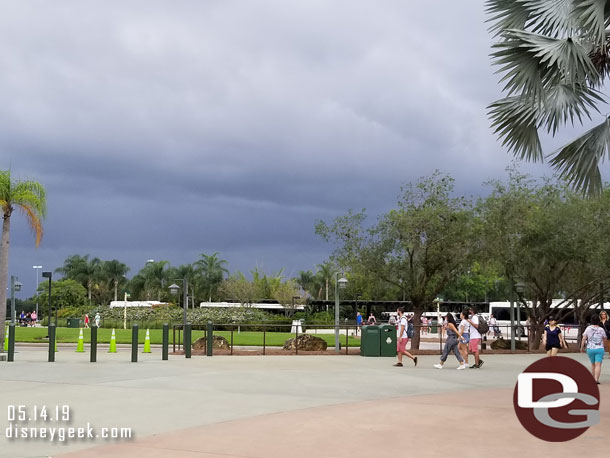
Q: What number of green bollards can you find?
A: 7